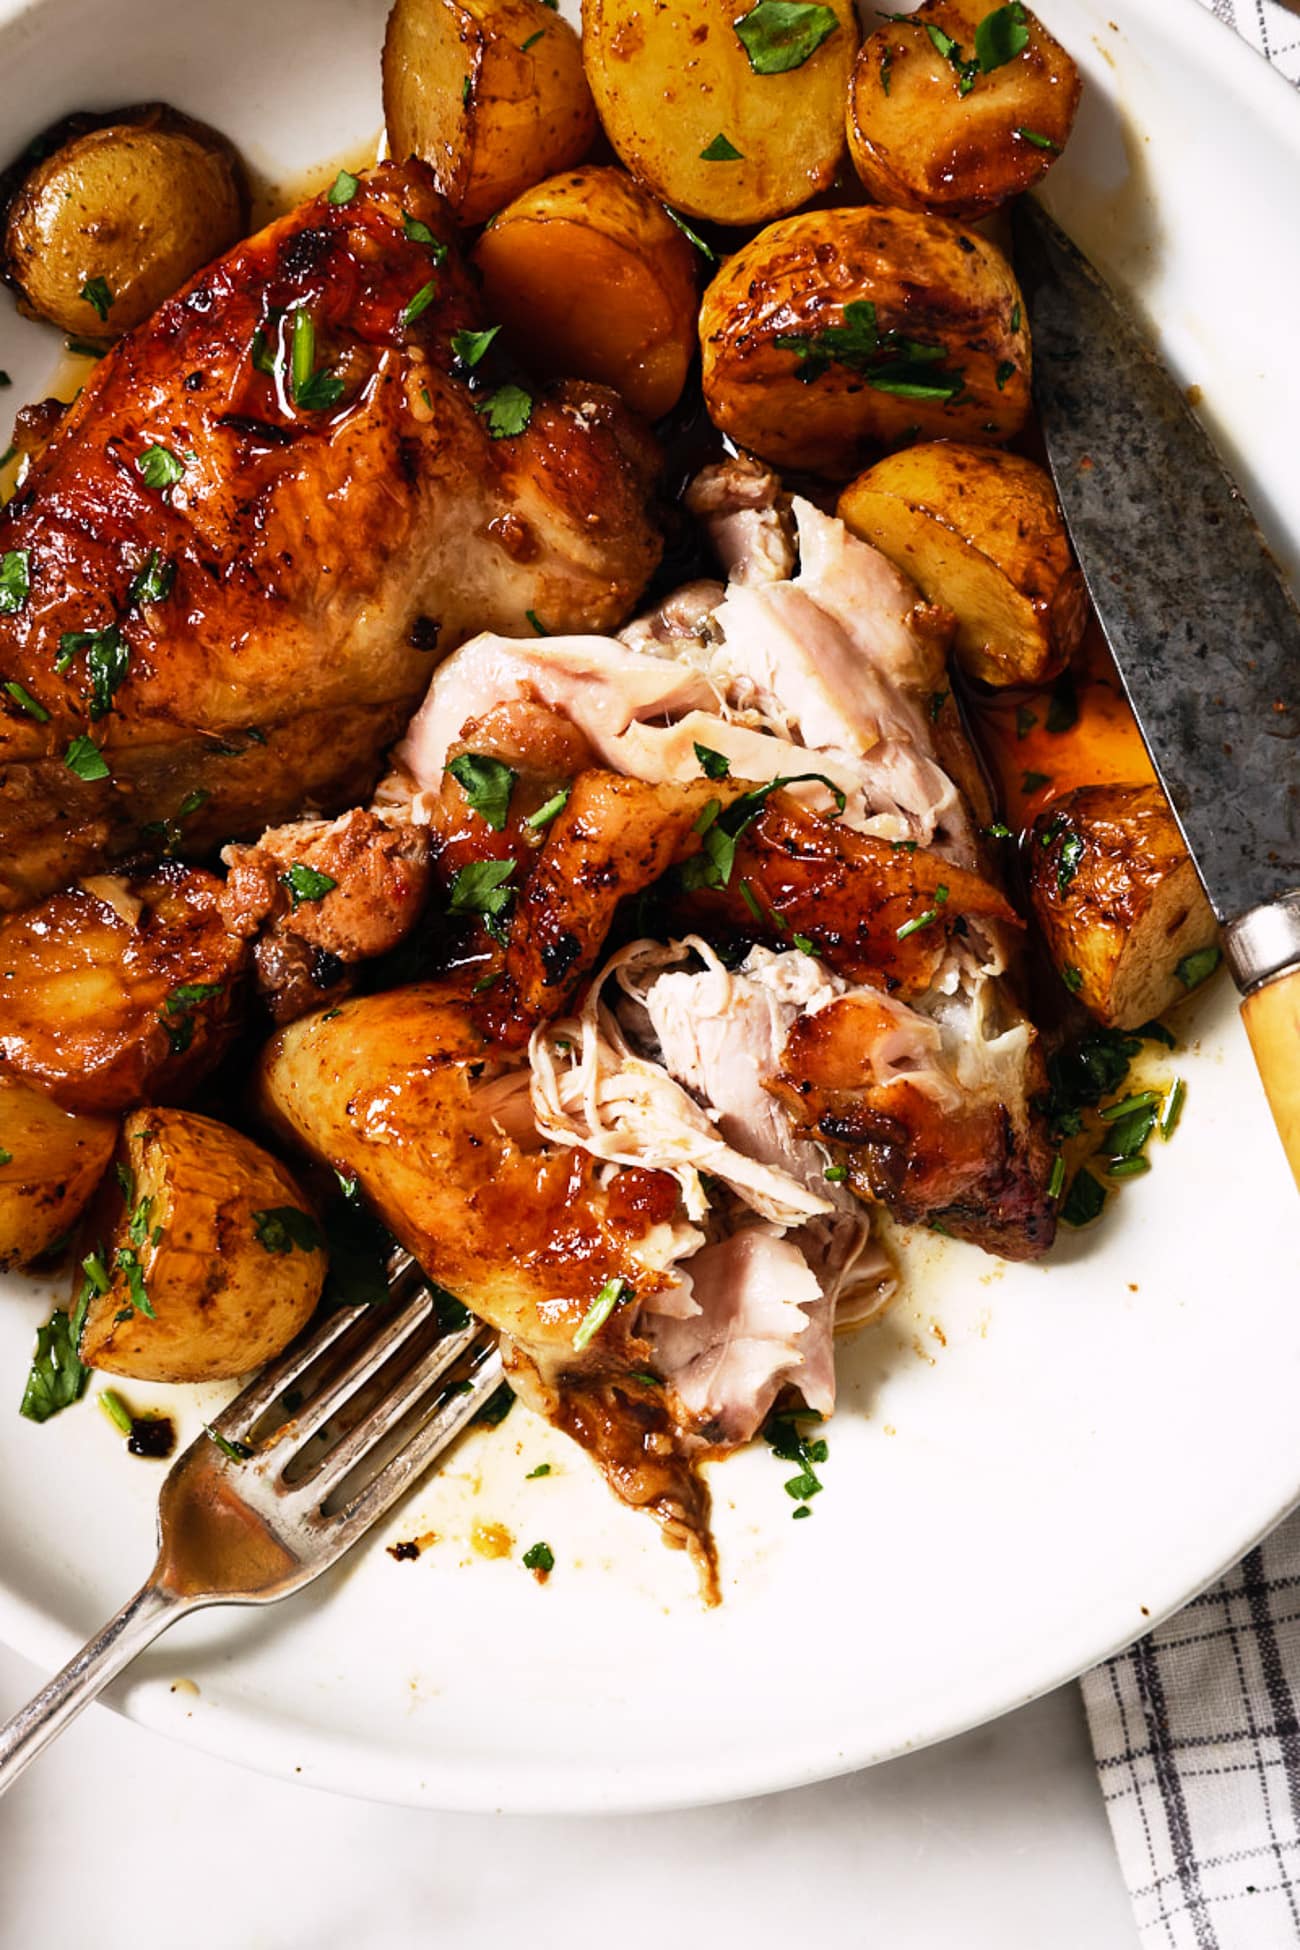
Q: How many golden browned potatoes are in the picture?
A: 11